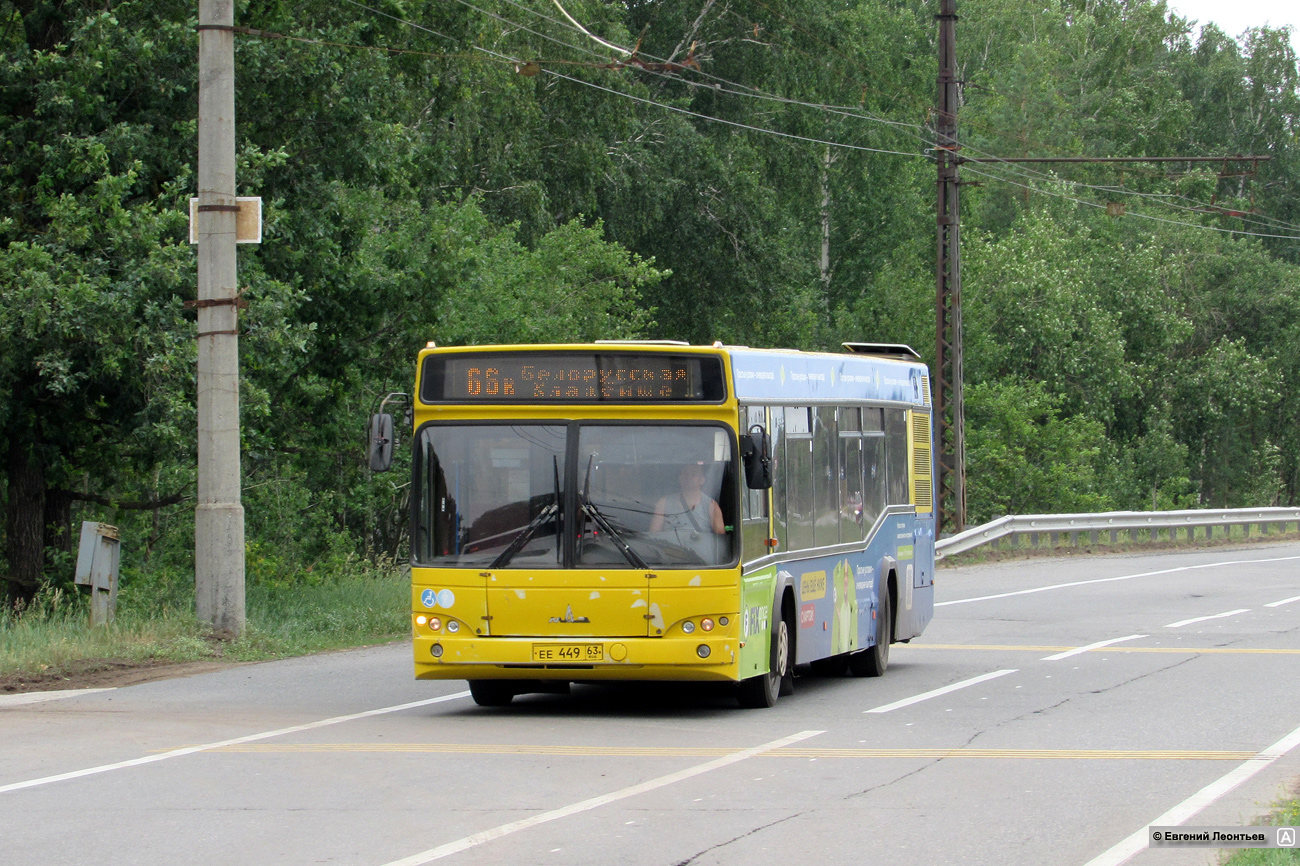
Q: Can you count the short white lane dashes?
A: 4